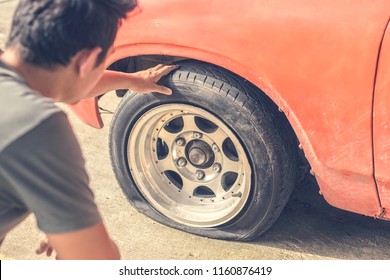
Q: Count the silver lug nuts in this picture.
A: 6